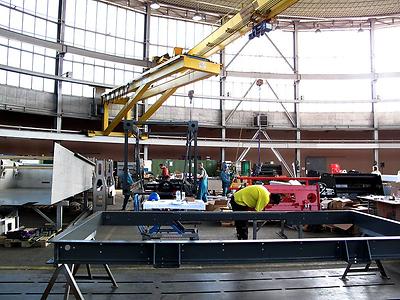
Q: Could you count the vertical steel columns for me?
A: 5